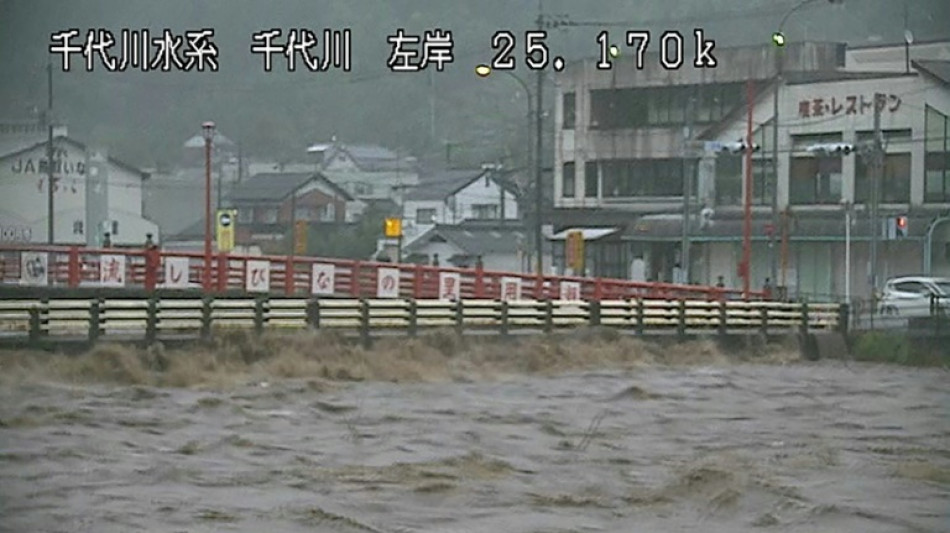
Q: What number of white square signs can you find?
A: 9